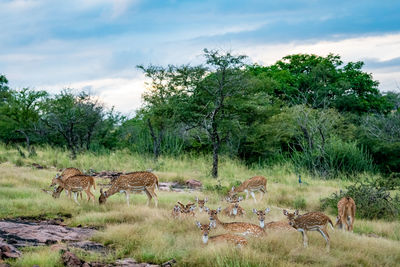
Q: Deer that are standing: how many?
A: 6